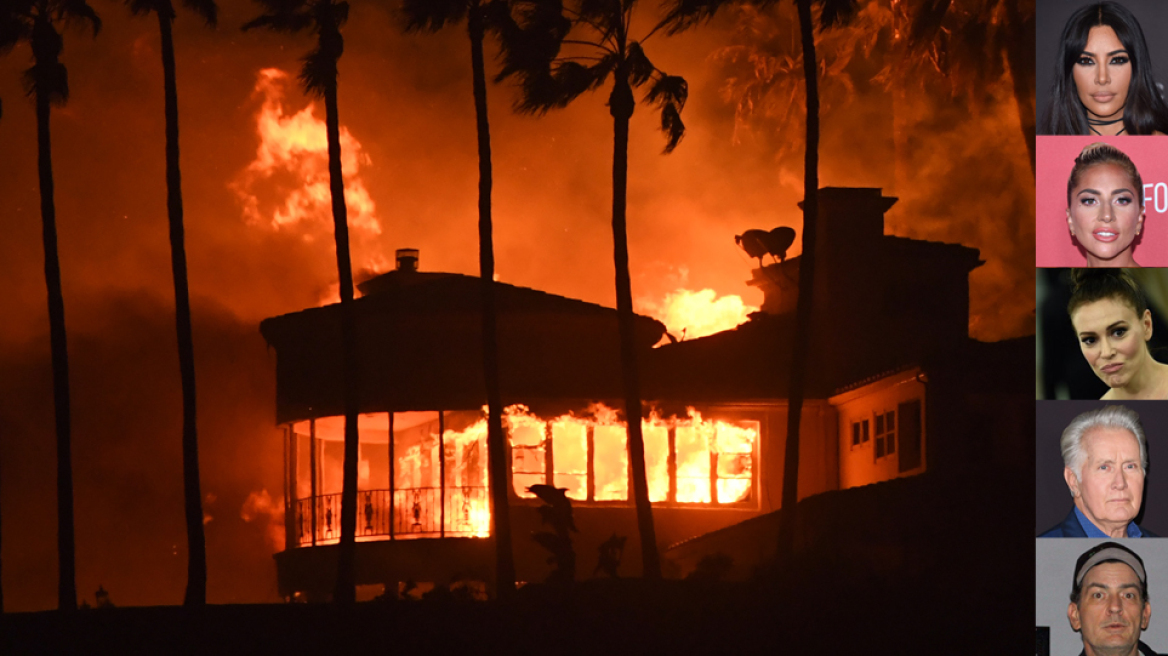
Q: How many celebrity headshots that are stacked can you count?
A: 5